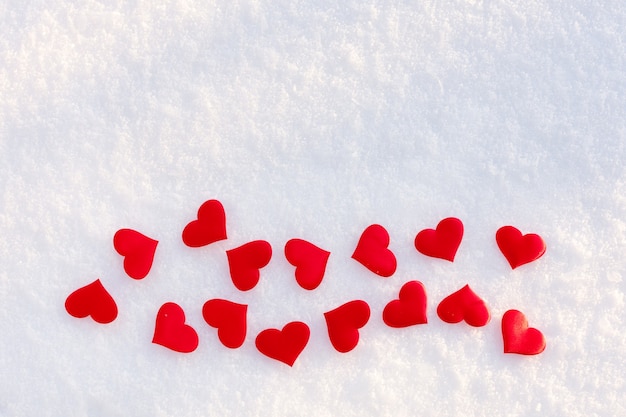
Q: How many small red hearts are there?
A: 15